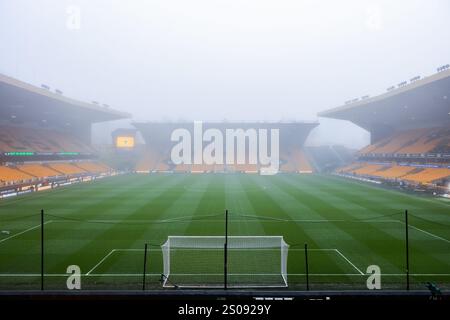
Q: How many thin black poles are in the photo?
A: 5